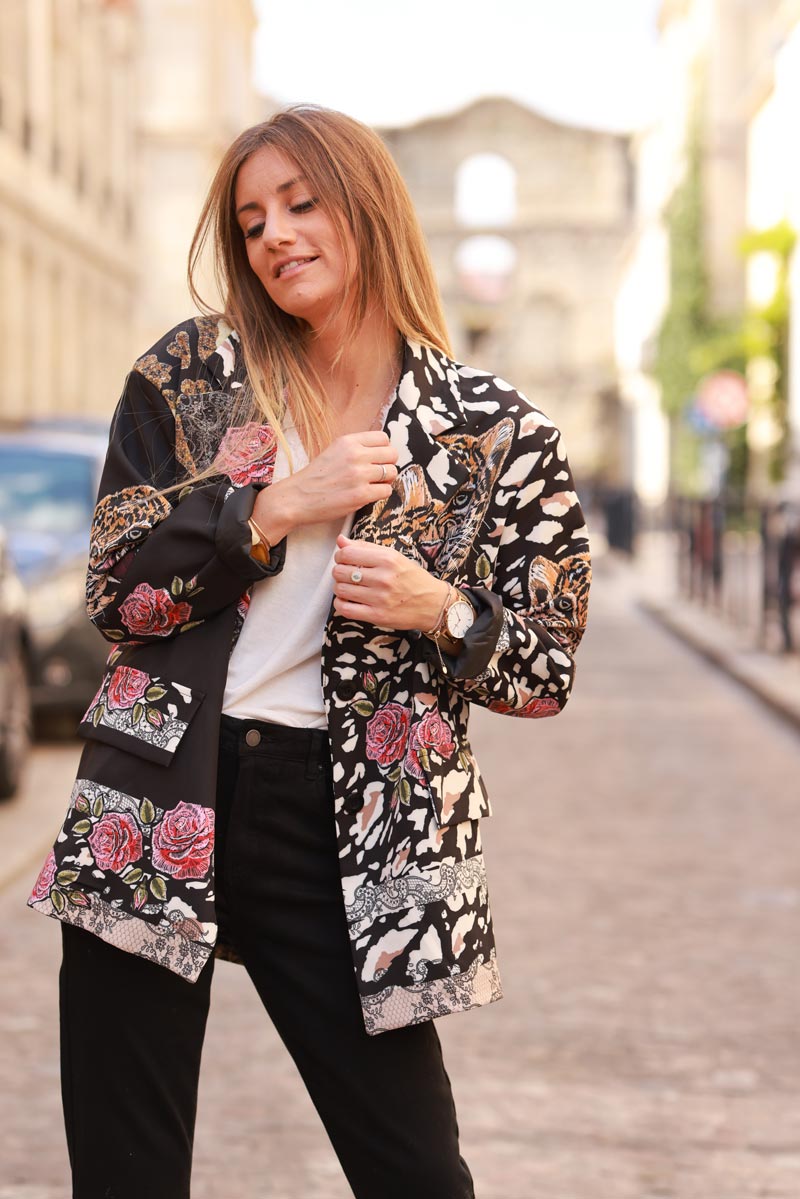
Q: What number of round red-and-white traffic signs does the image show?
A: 1